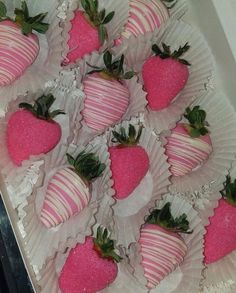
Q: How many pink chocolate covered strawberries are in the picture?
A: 12